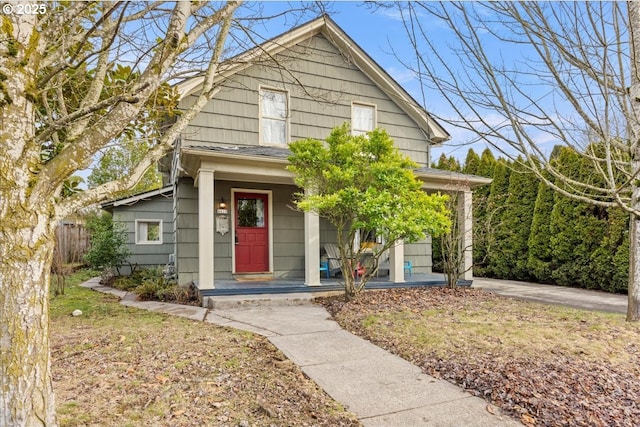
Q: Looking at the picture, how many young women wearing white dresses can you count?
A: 0